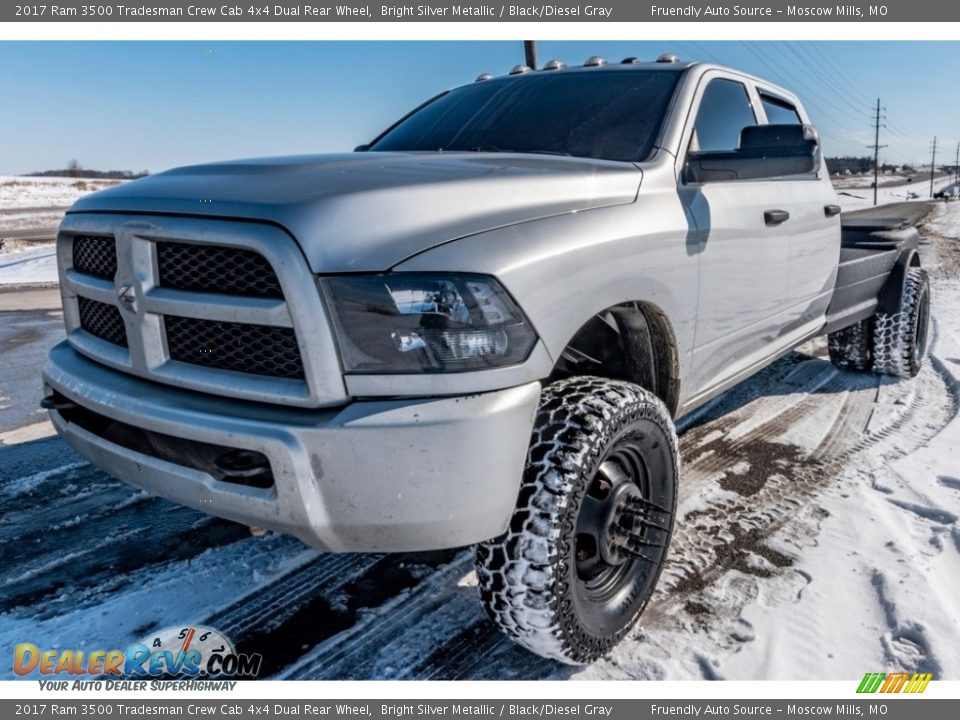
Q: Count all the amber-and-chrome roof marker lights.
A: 5